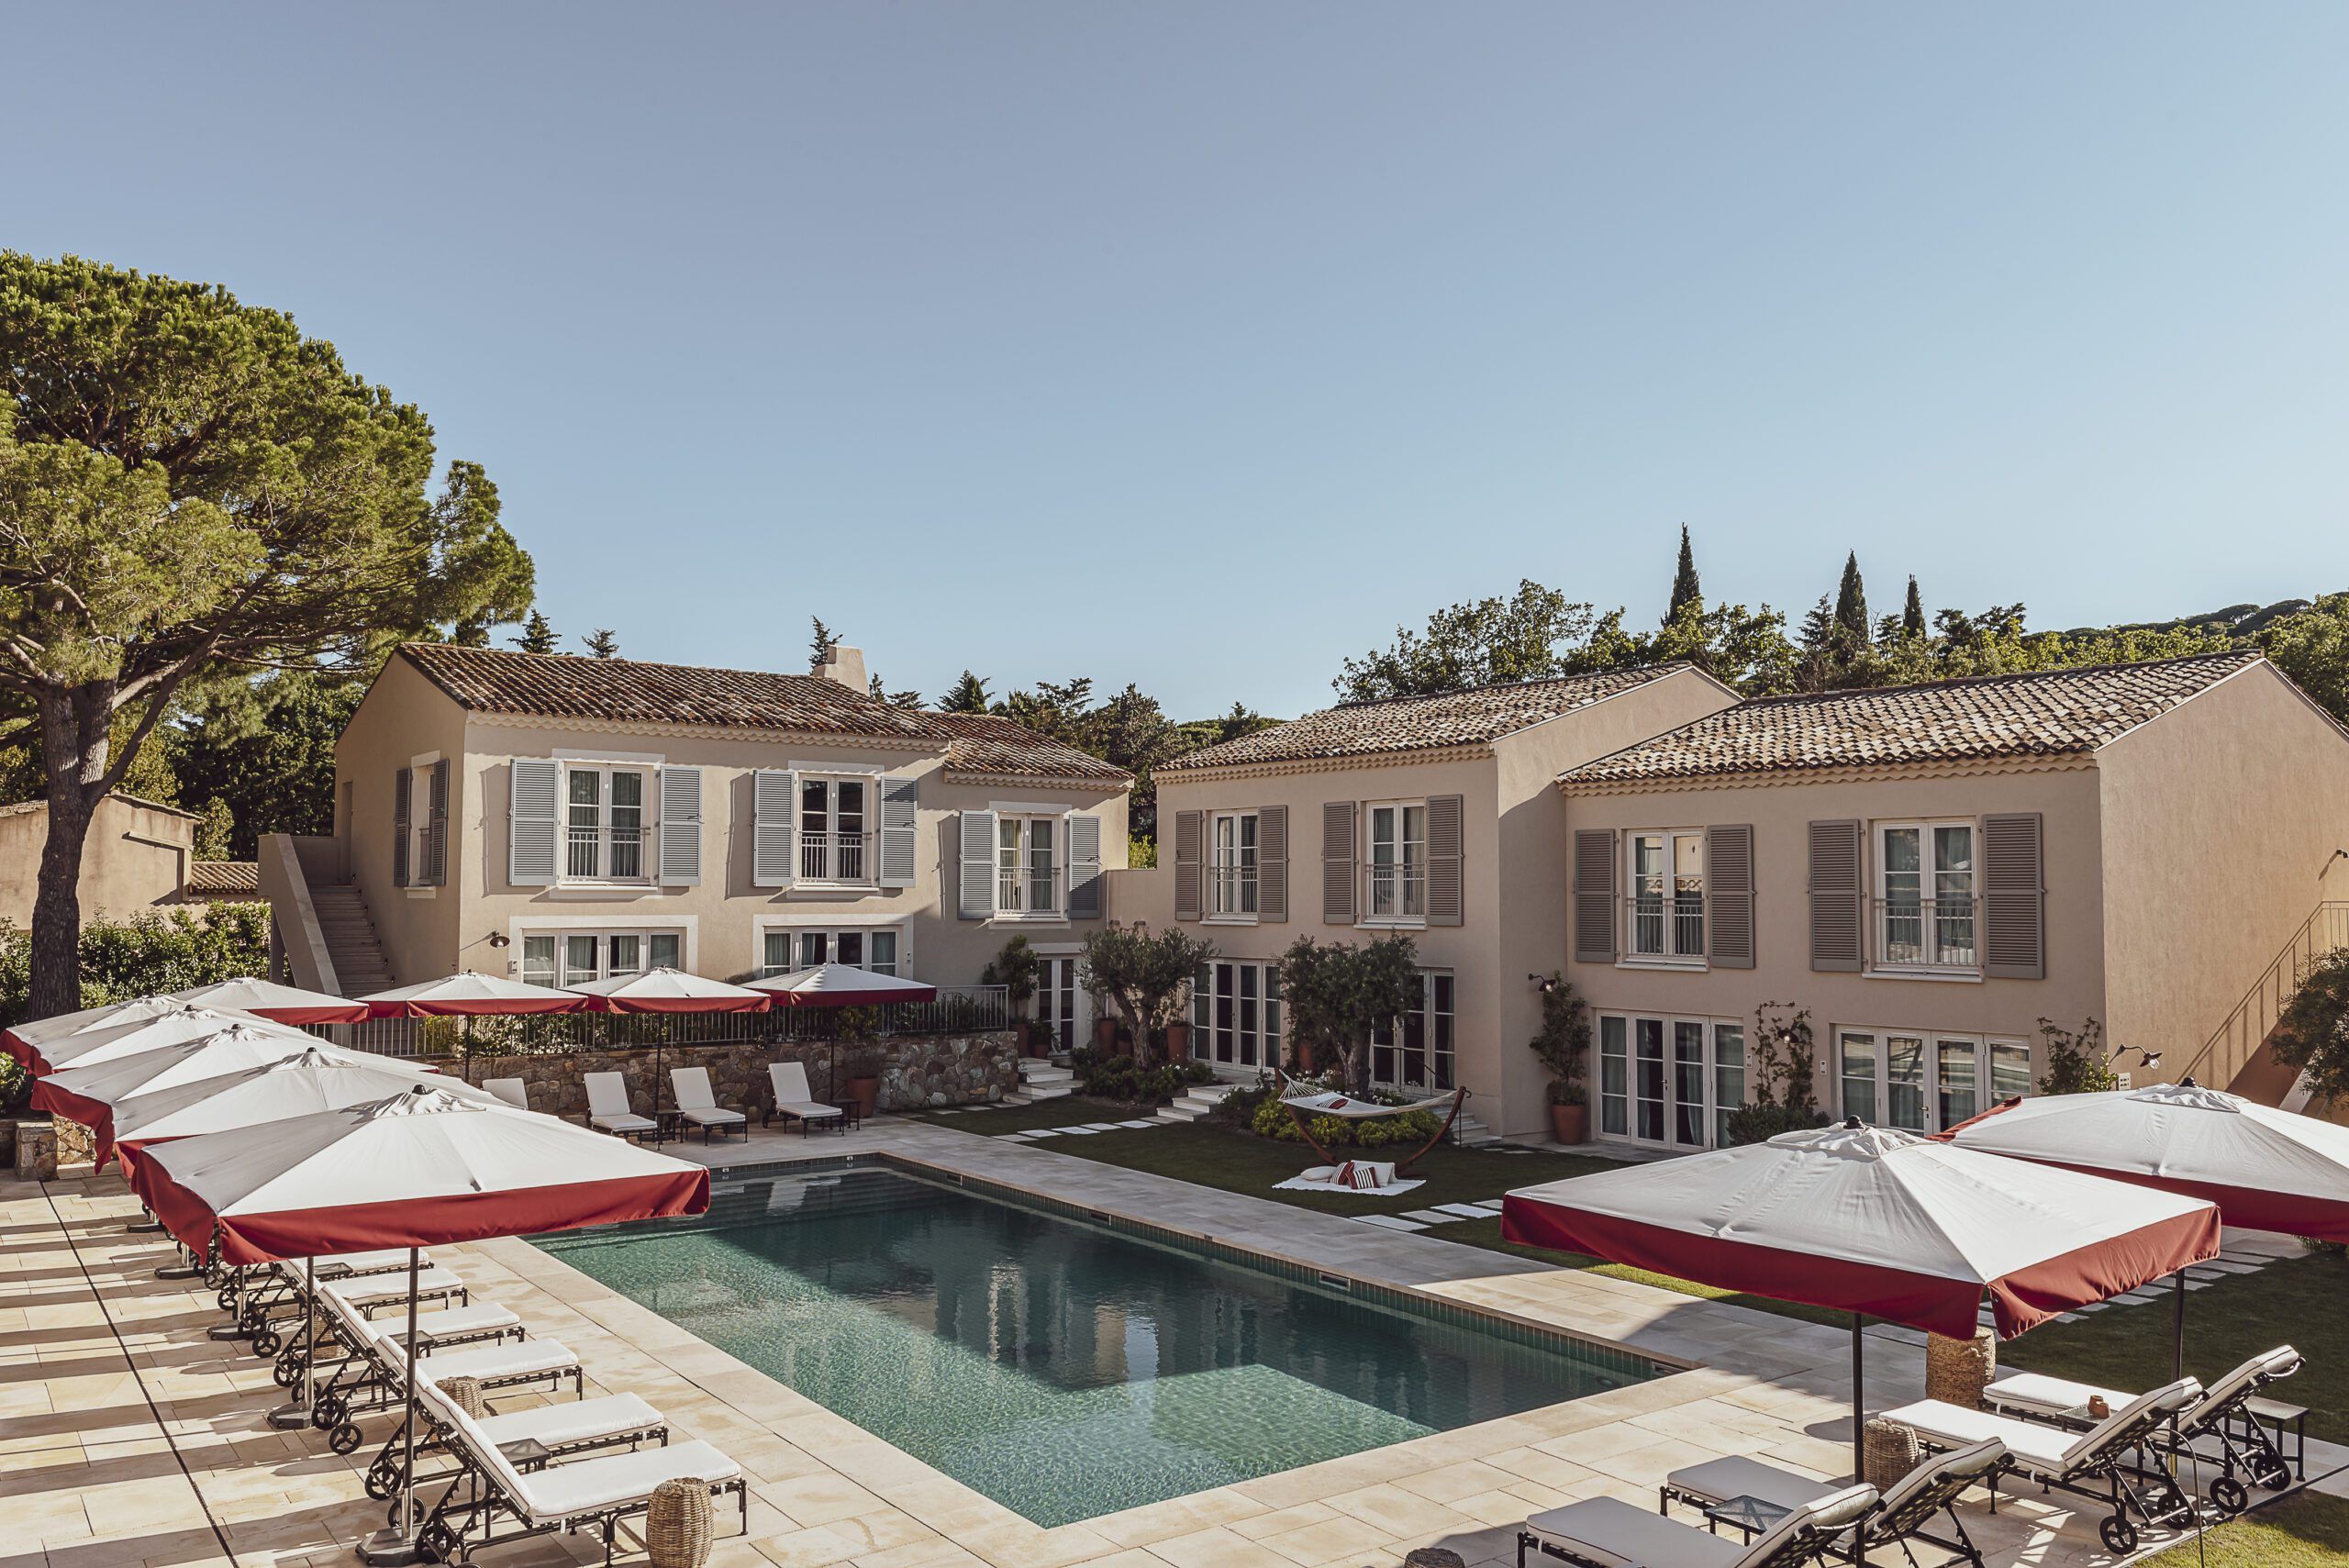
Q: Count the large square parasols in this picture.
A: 11